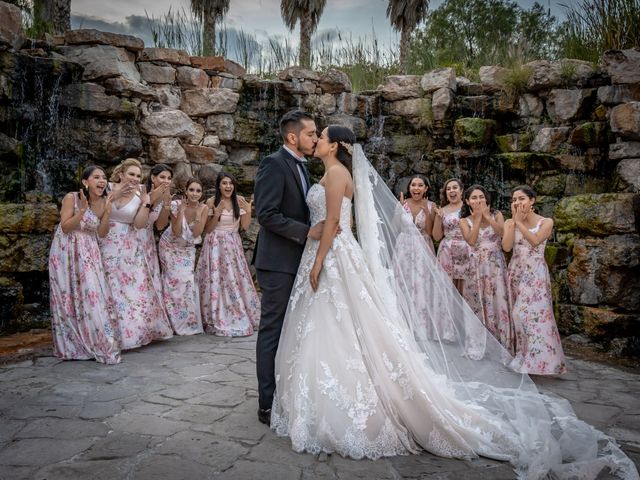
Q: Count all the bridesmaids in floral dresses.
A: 9